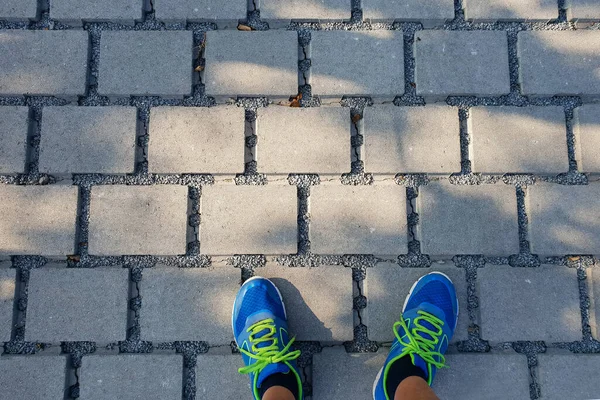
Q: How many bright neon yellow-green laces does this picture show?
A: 2